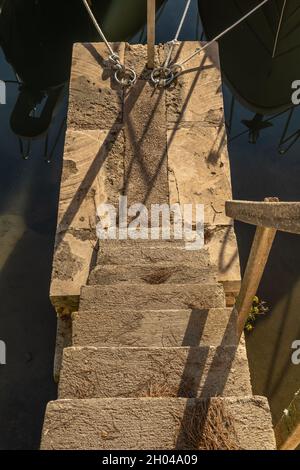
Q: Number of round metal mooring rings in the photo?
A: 2